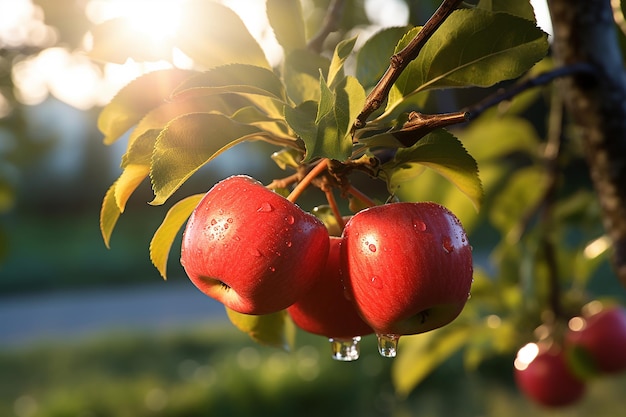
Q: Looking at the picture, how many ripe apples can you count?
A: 5